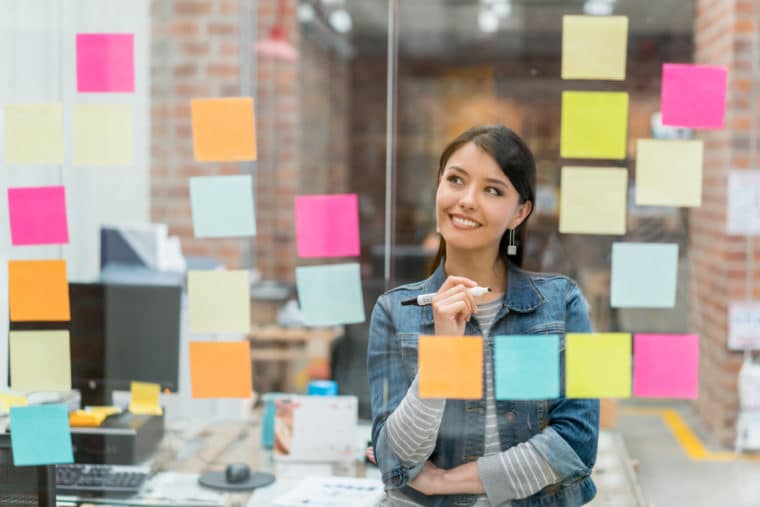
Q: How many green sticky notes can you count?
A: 2